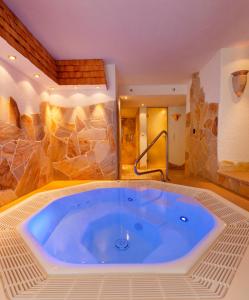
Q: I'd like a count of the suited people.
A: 0